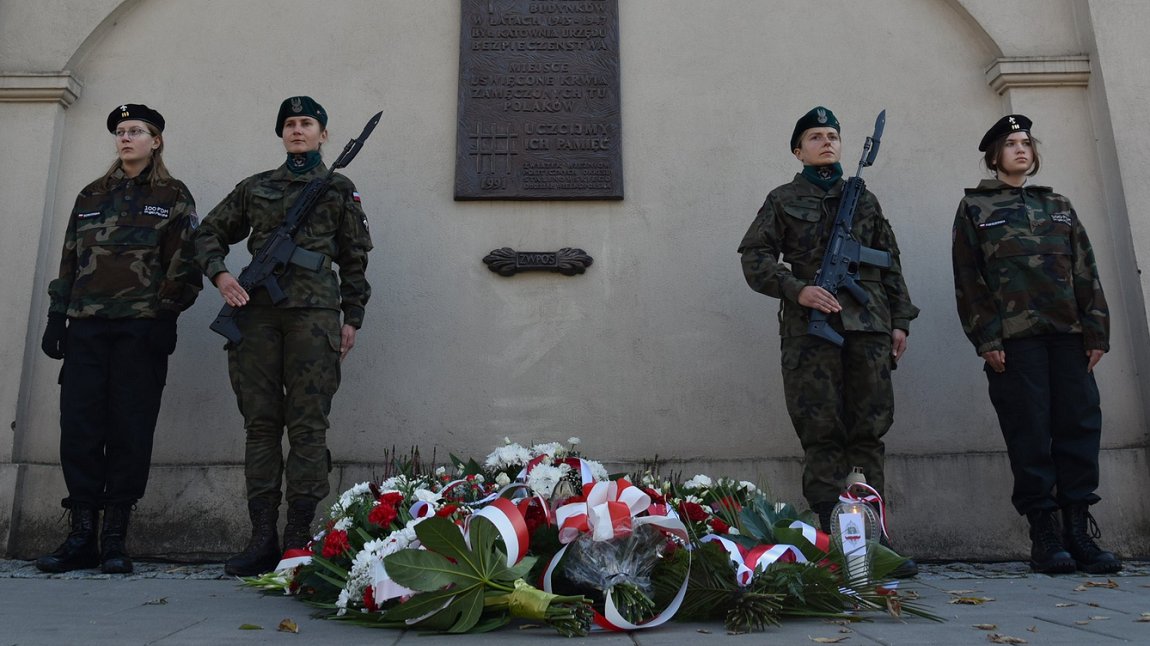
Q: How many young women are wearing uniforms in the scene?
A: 4